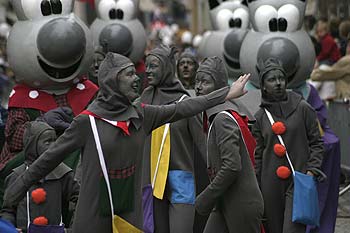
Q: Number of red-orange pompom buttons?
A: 5